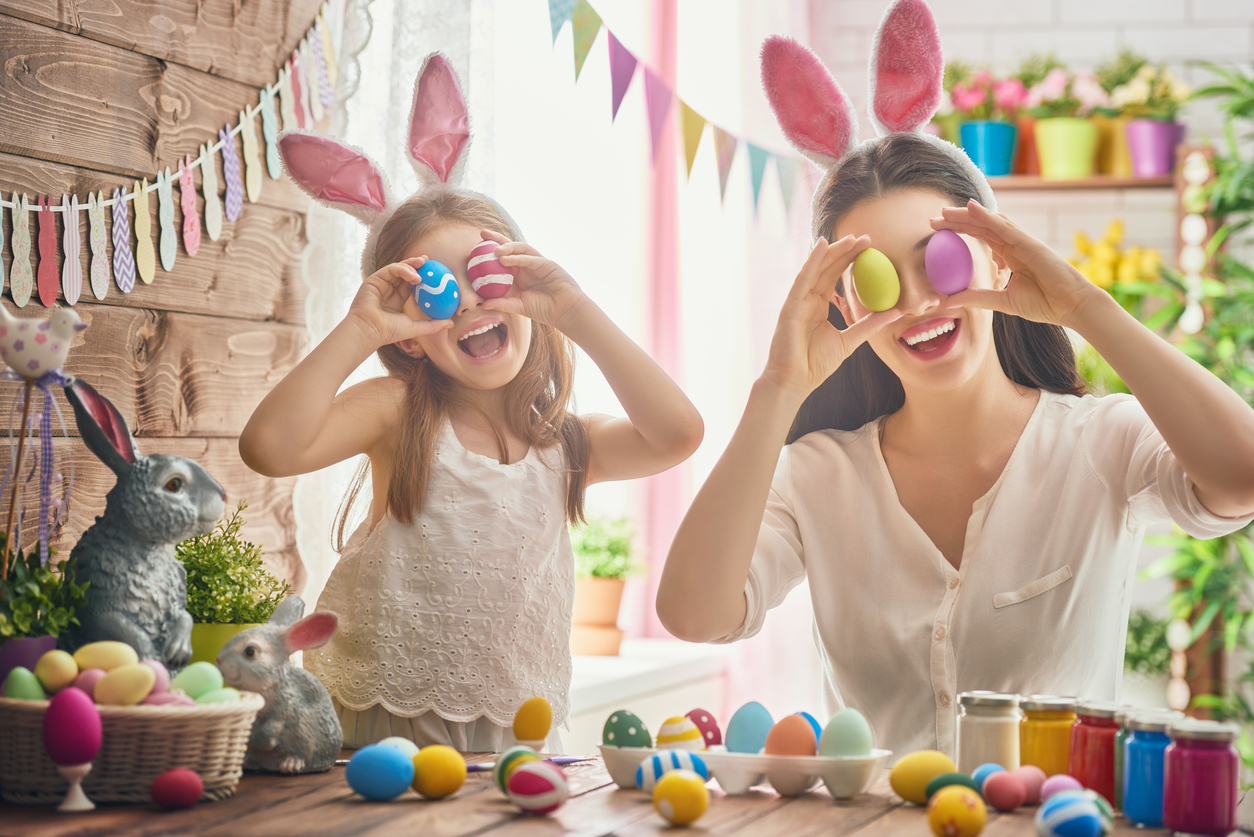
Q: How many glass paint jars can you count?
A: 6